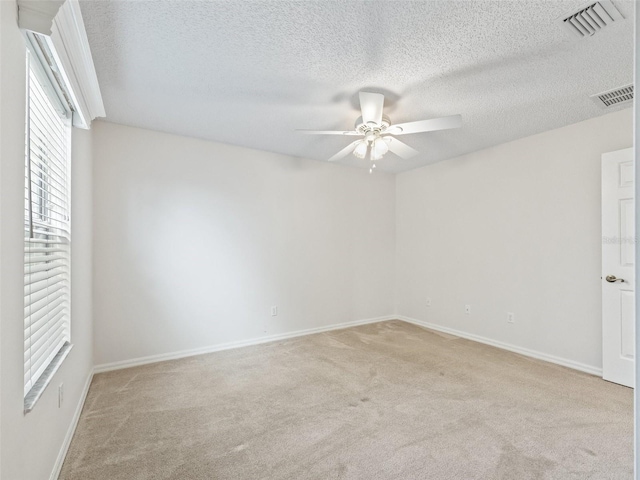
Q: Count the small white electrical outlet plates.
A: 5